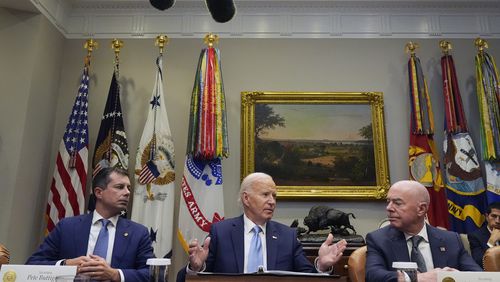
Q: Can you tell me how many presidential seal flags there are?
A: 1